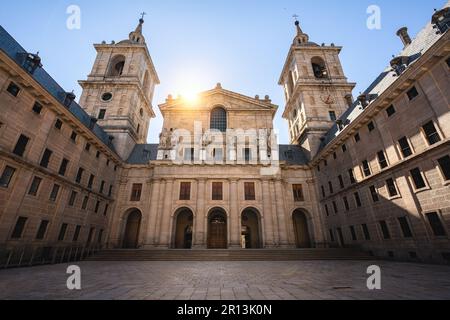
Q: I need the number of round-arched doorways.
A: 5